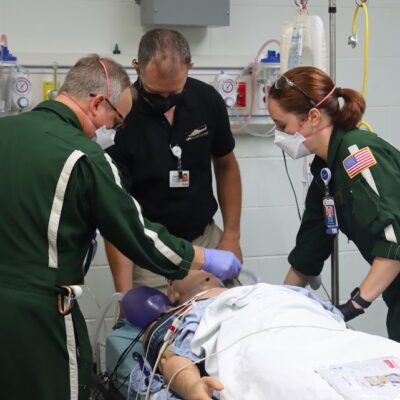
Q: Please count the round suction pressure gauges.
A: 2